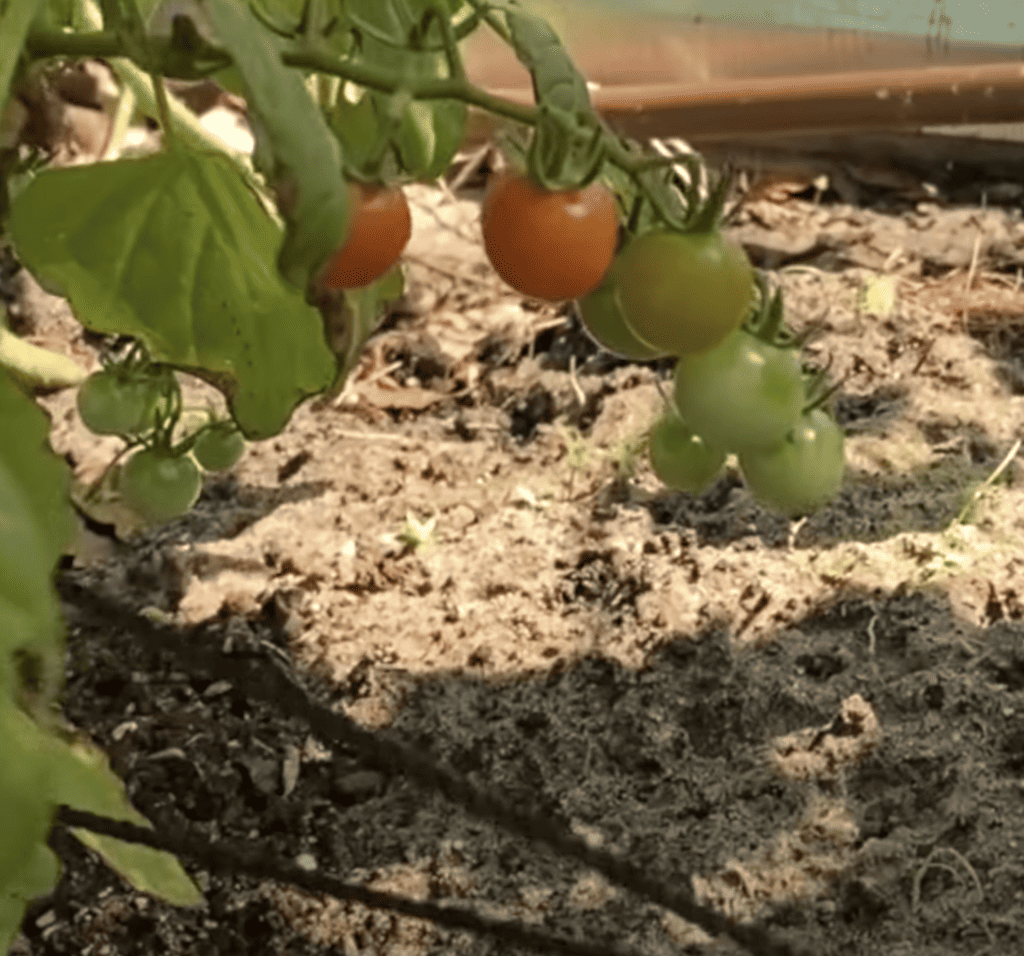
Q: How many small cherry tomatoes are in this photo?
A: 10